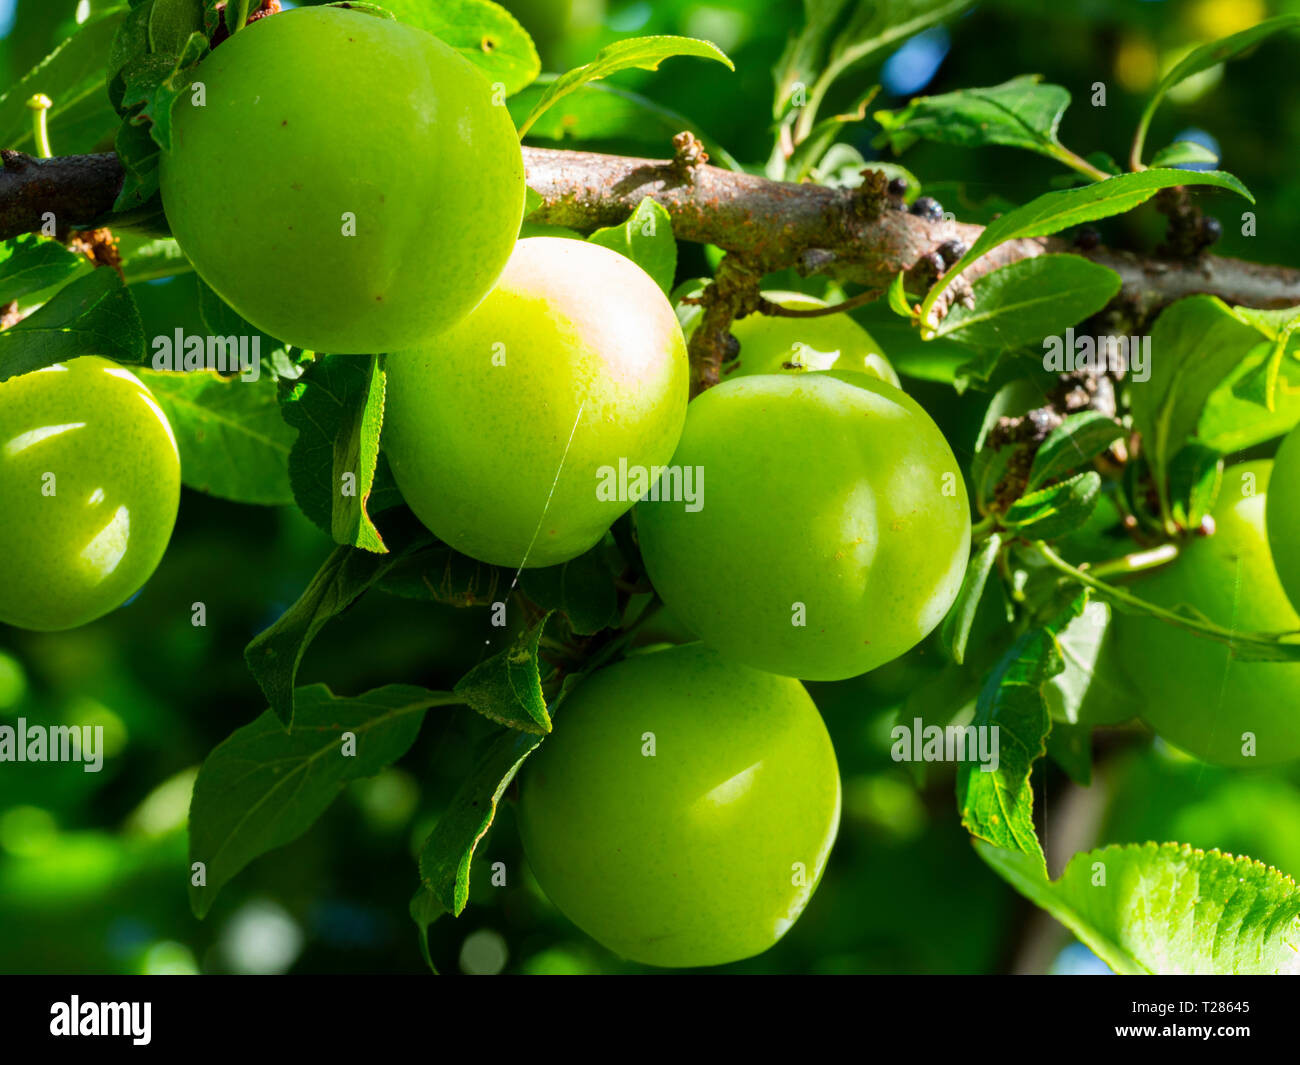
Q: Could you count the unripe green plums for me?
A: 8